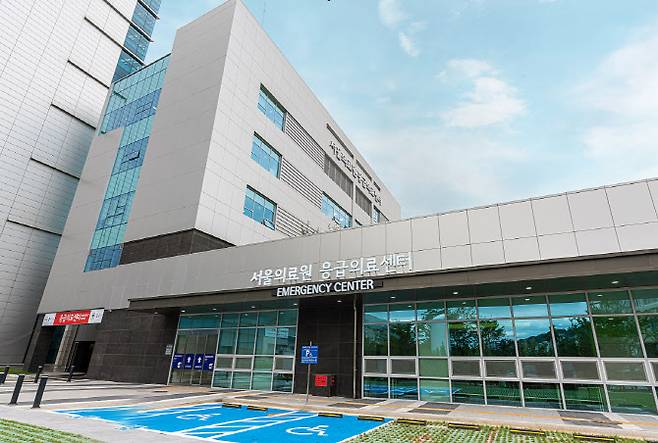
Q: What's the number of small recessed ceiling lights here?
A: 10